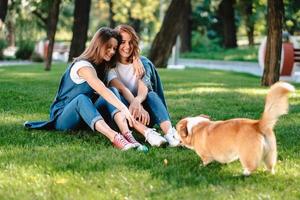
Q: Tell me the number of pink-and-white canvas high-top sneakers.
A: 2